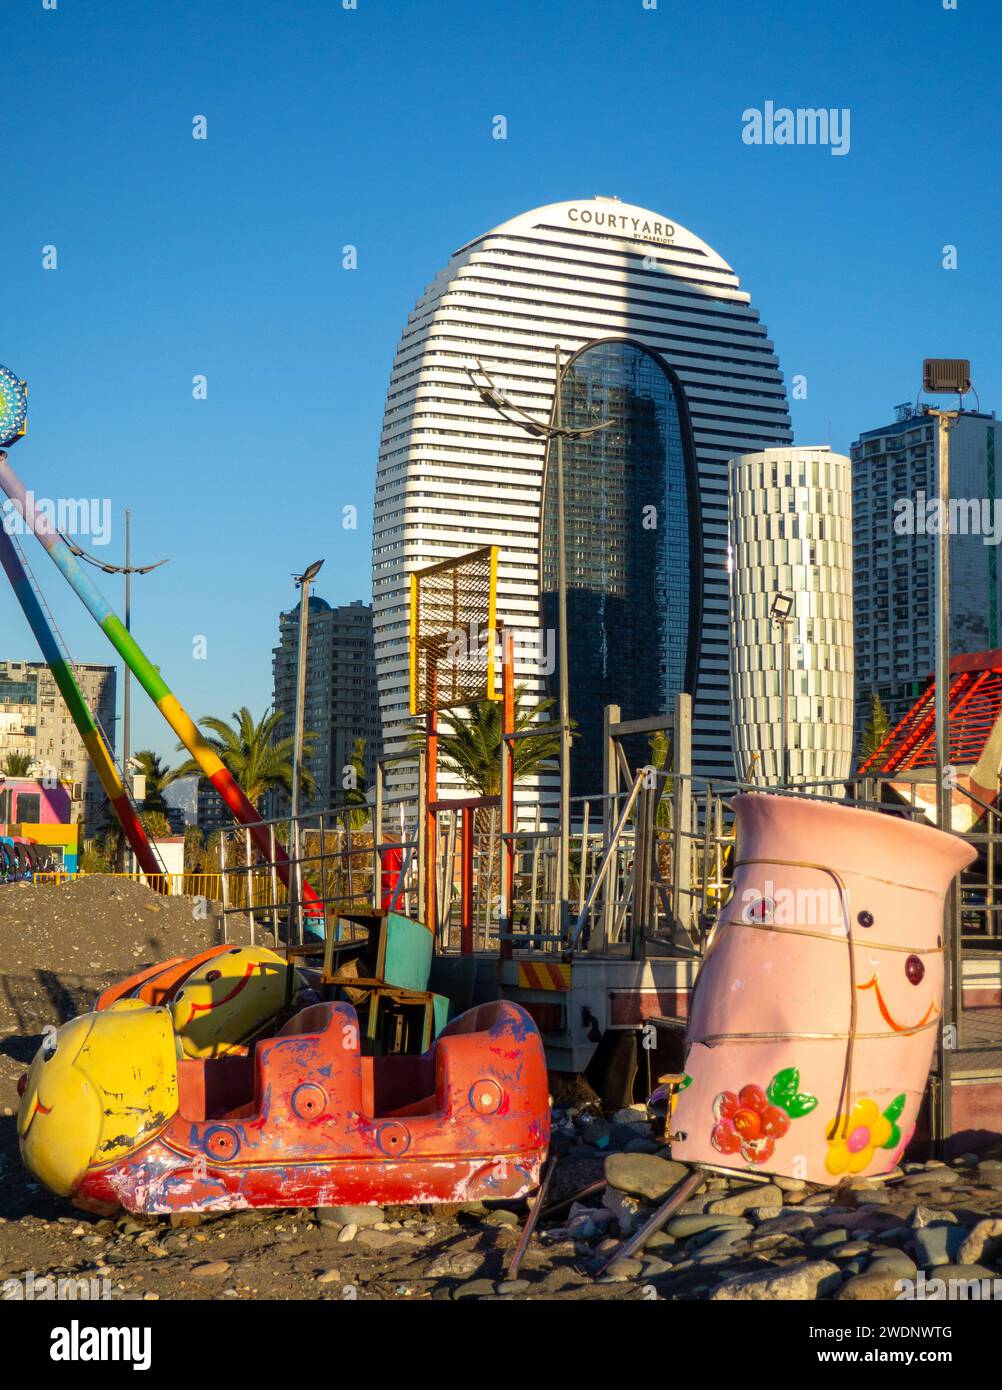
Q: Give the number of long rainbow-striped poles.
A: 2